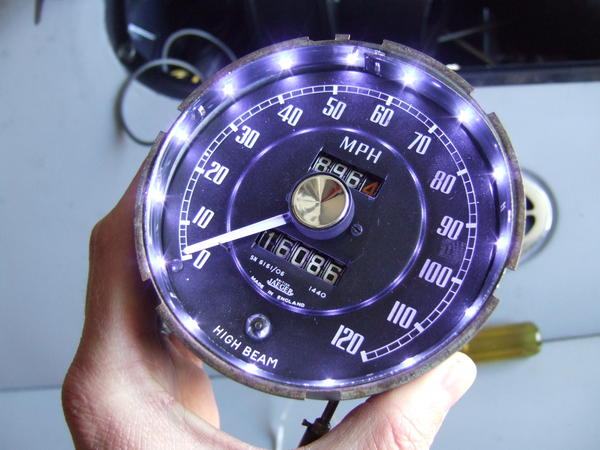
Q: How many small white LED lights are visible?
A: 15